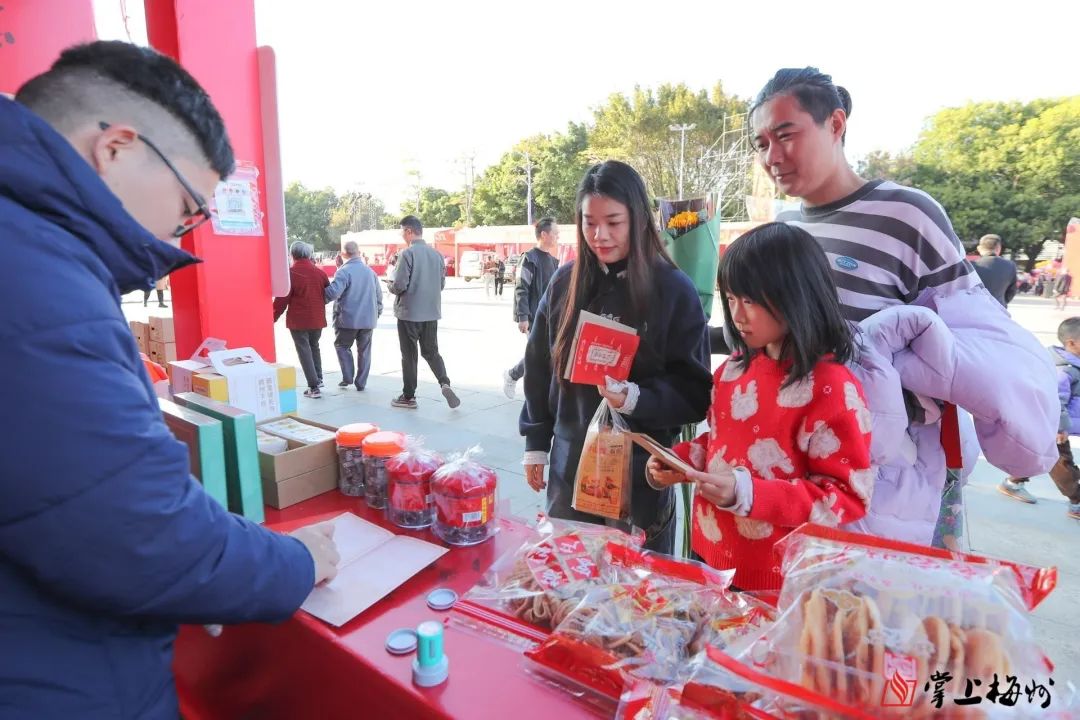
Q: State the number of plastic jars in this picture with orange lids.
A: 2